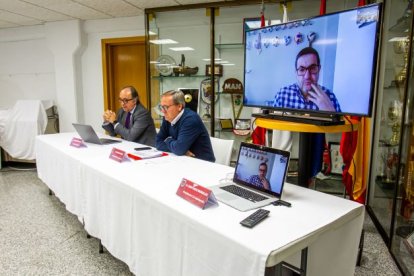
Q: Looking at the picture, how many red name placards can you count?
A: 3